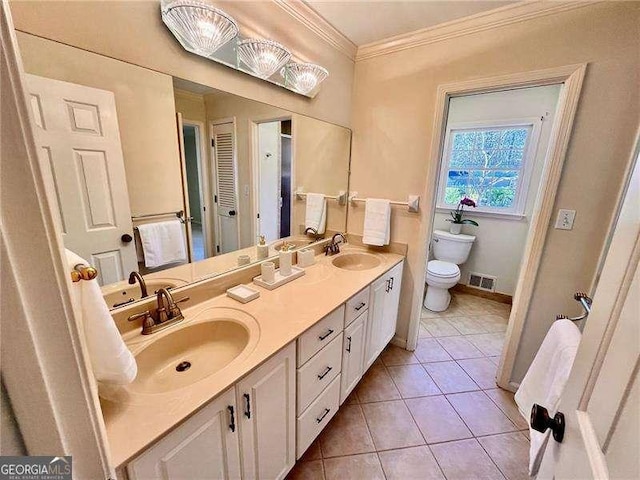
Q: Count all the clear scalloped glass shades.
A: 3